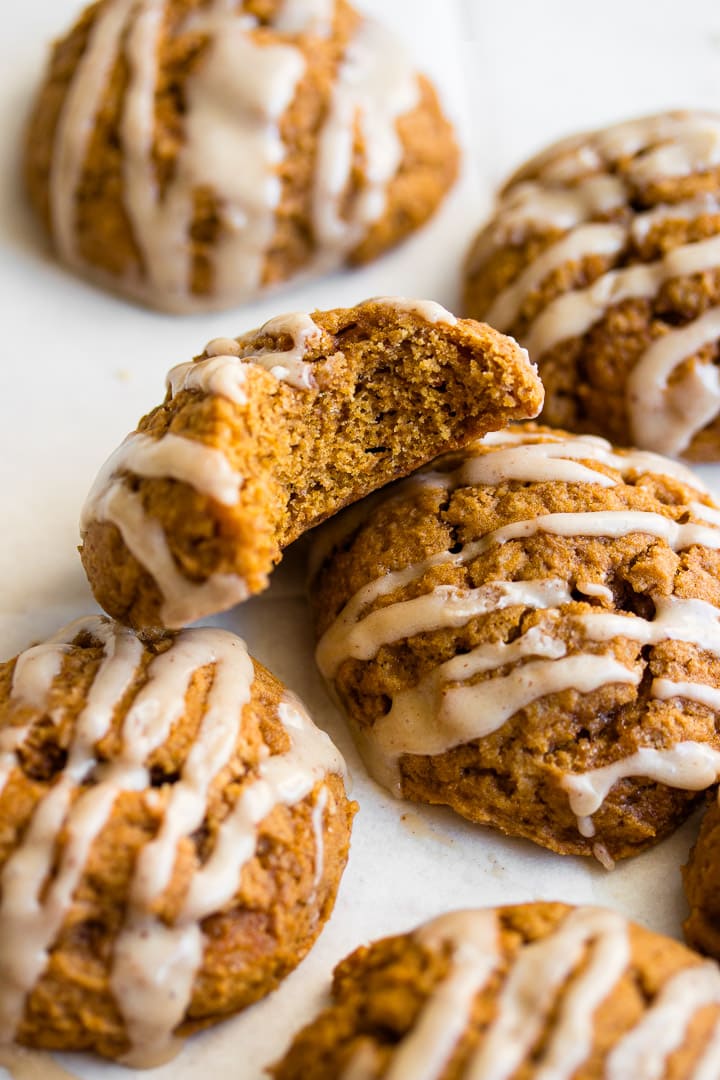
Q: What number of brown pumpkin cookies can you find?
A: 7